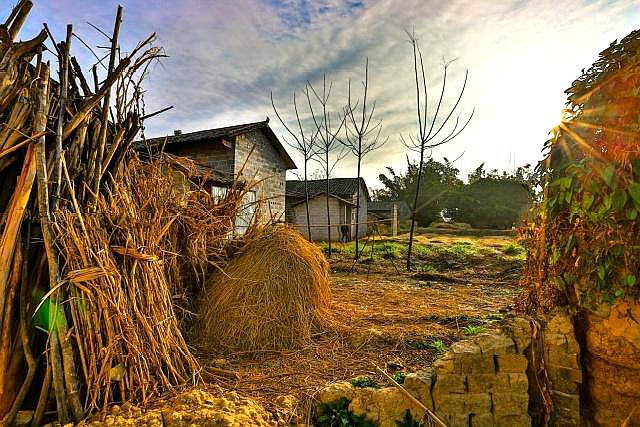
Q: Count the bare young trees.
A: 4